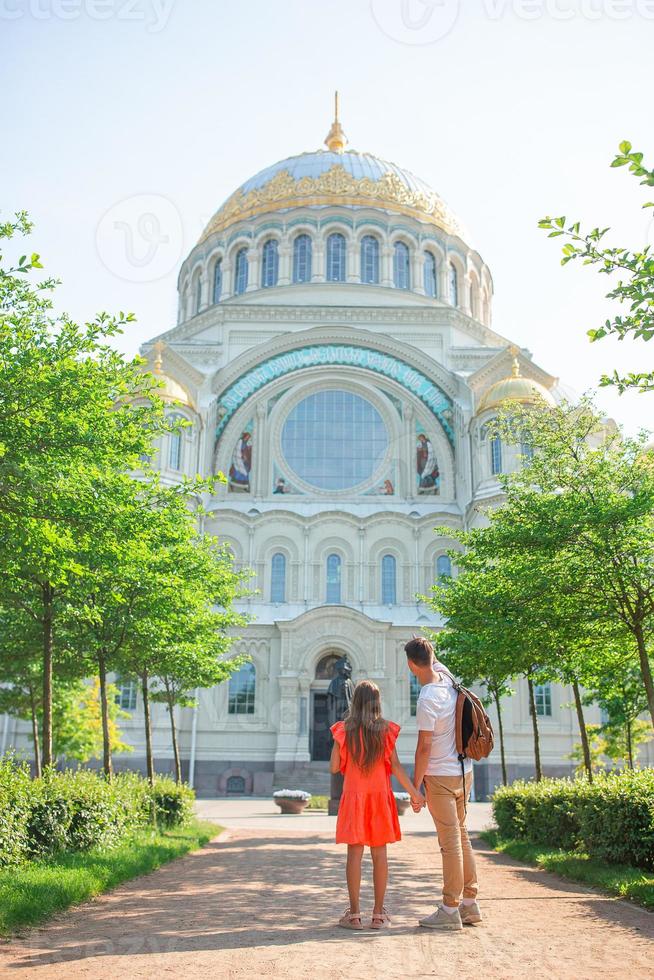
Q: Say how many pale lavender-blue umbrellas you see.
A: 0